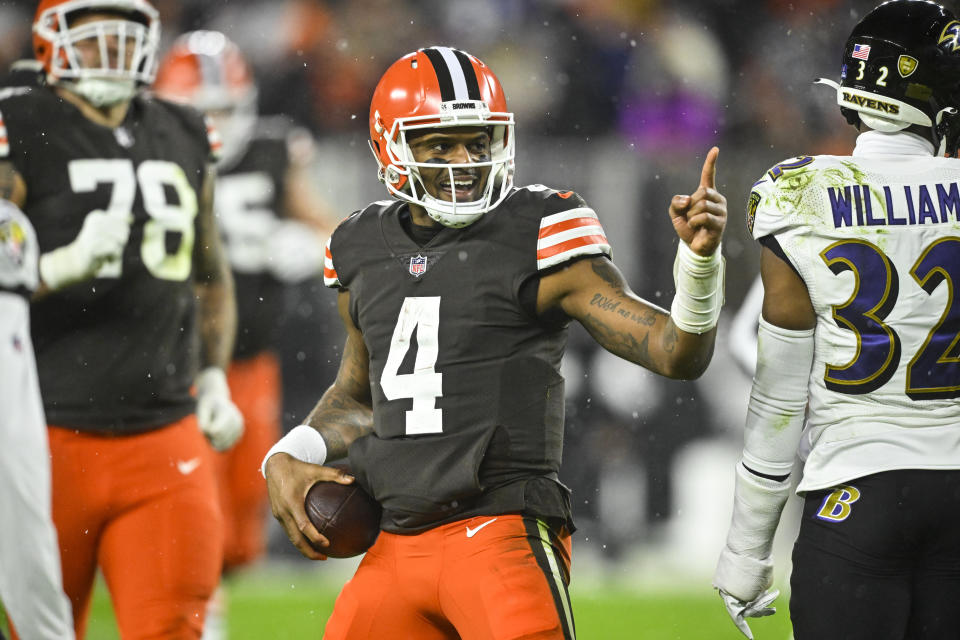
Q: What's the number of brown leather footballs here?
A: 1